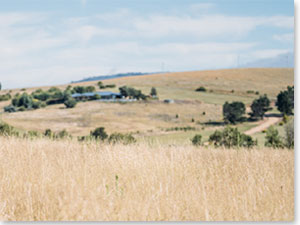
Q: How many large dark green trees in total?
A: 3